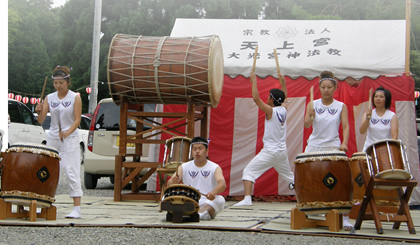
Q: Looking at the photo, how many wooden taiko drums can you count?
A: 7